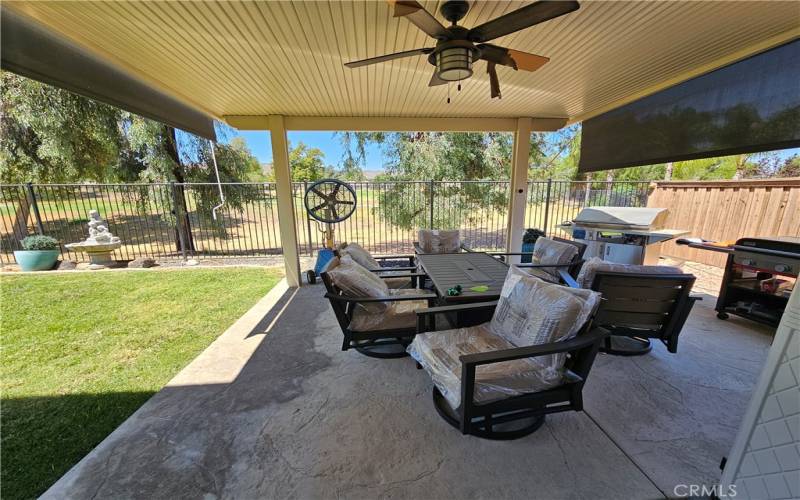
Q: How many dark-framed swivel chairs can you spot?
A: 6